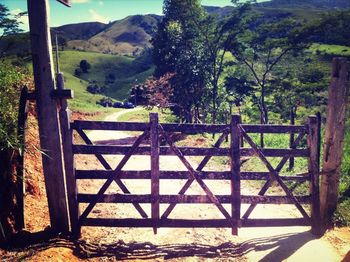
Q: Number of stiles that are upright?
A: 4